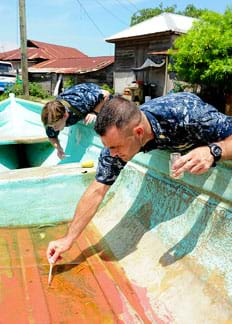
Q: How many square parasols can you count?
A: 0